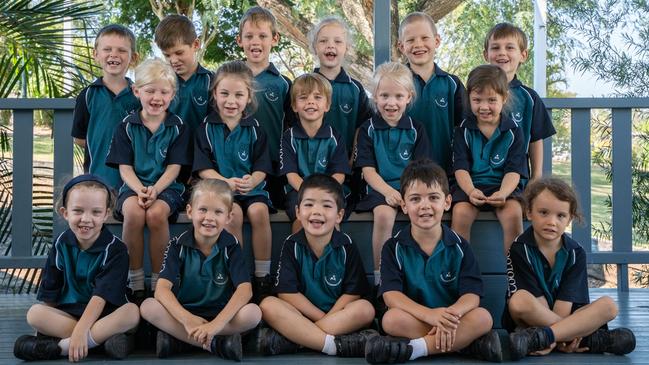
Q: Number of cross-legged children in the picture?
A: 5